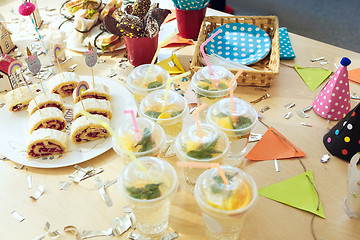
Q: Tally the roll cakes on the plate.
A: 8